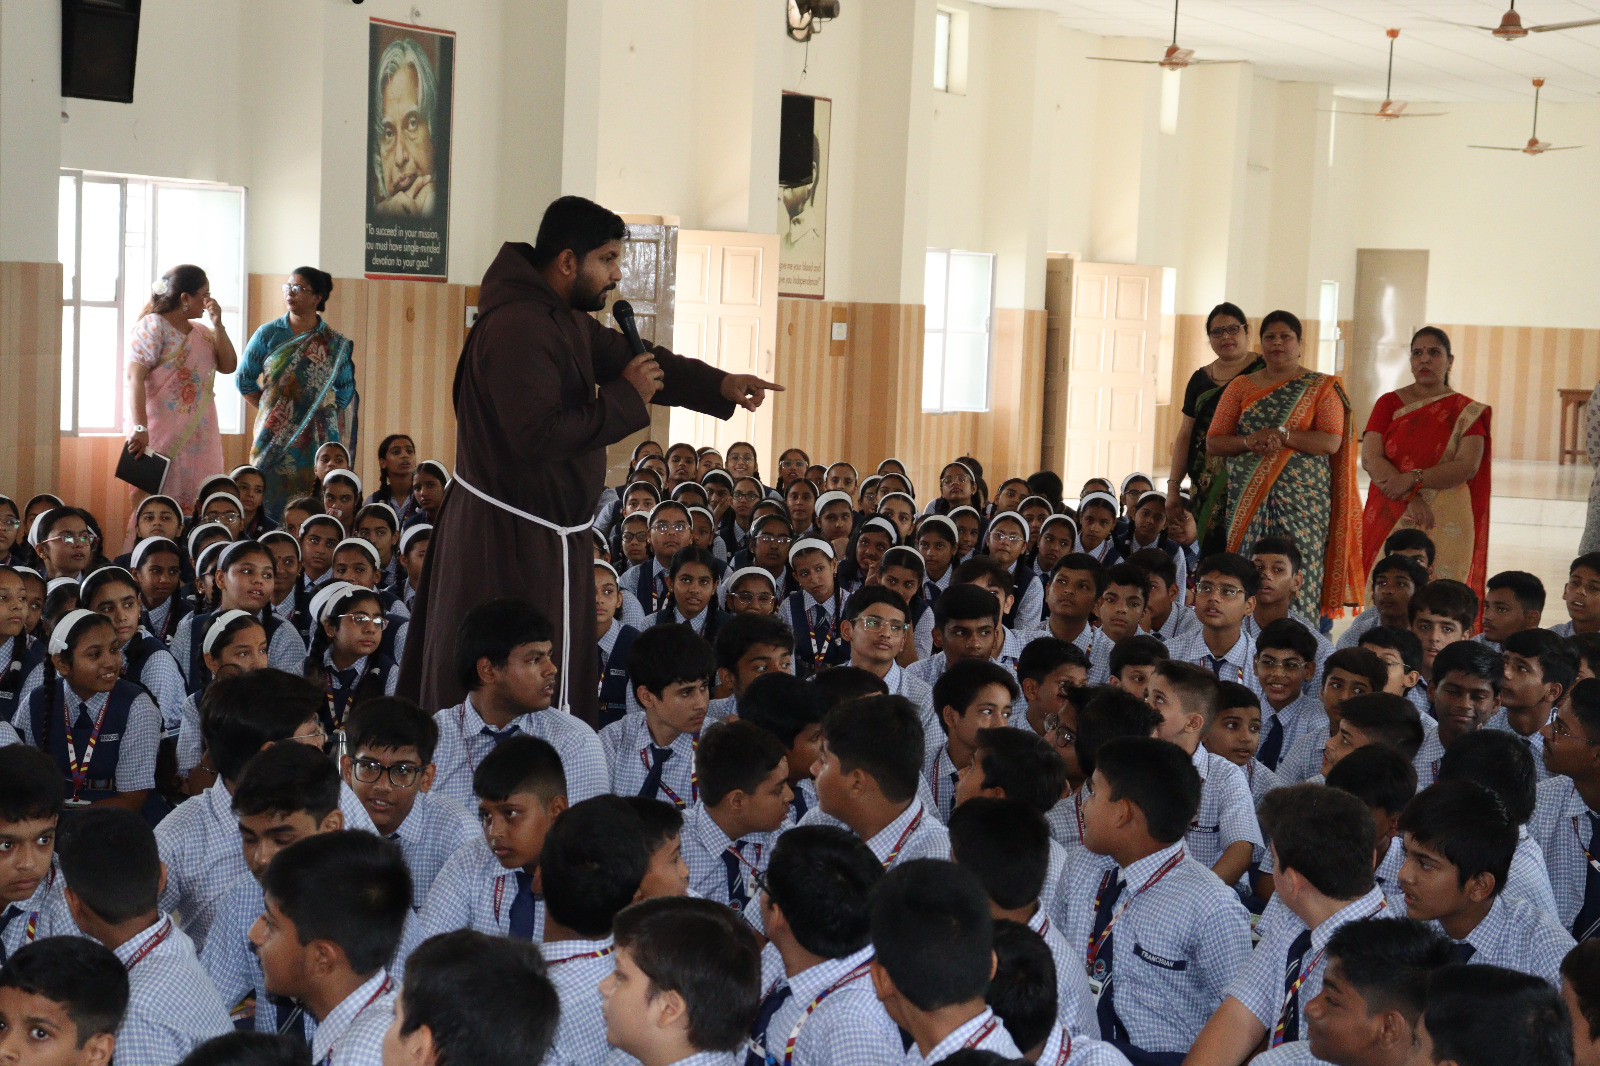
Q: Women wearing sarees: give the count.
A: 5